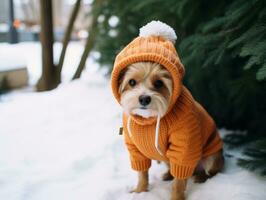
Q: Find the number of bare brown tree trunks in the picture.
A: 3